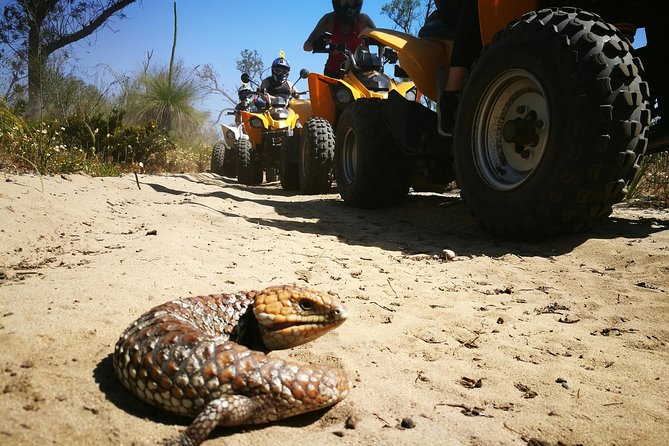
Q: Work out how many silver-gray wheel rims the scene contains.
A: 2